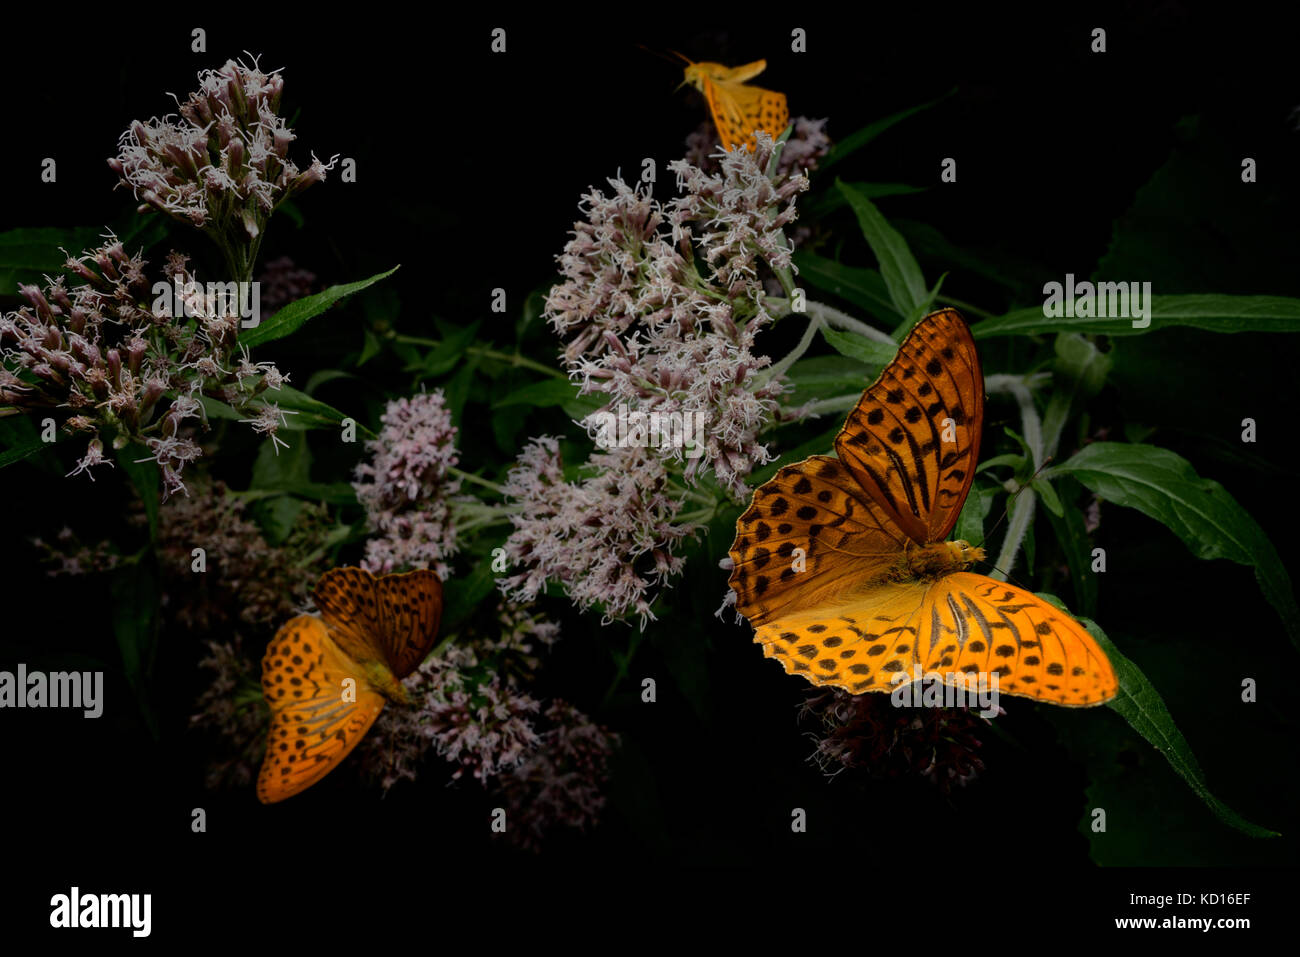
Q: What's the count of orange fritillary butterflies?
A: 3